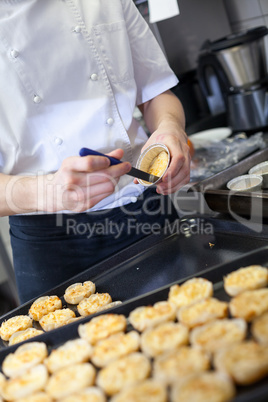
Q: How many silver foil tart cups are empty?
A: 2